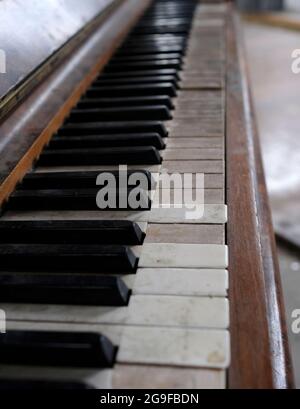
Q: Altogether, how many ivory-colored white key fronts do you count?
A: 5